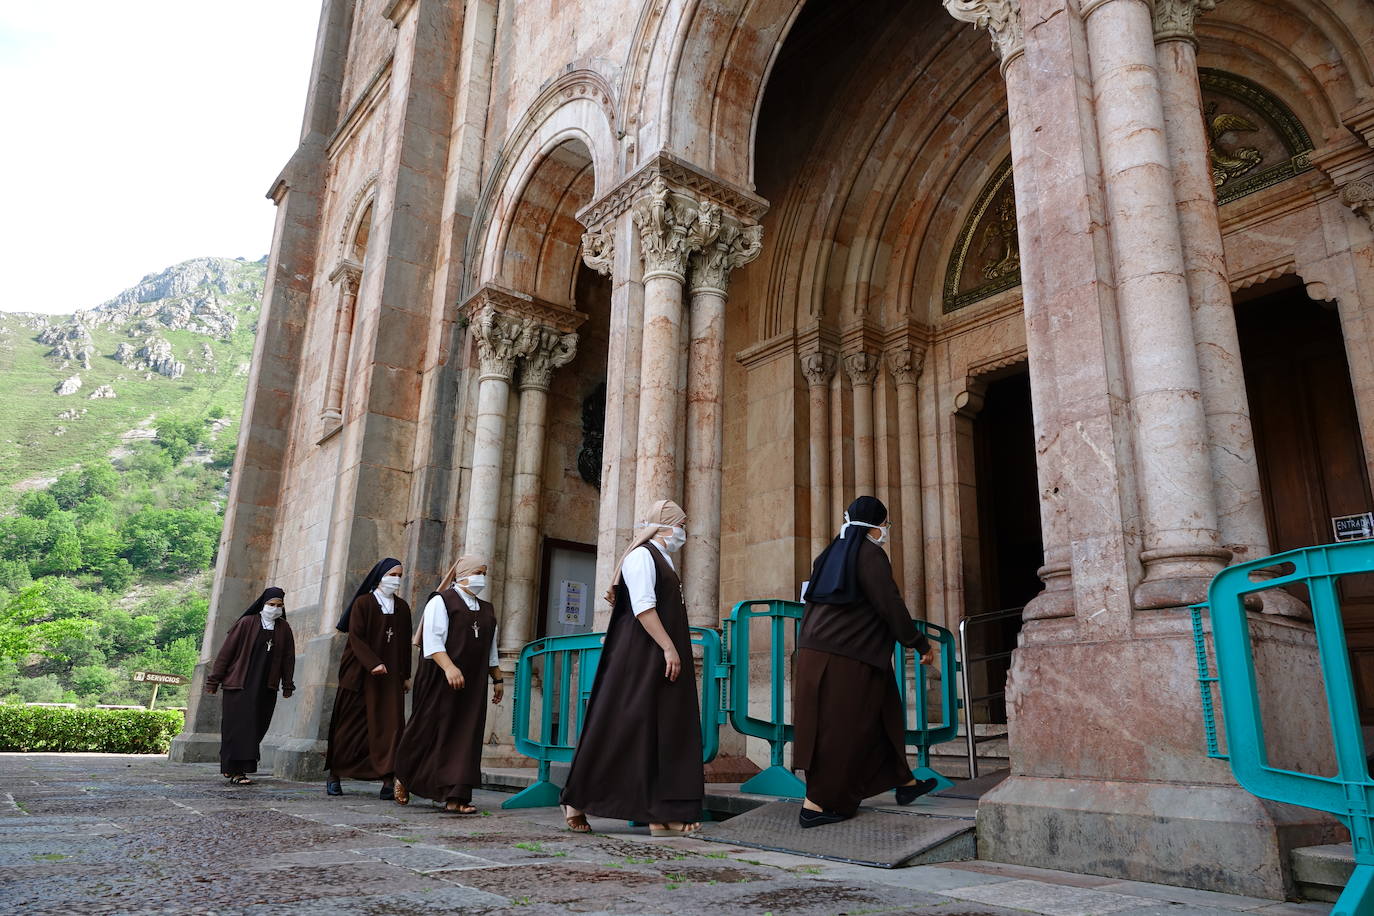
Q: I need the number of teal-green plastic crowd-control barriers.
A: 3